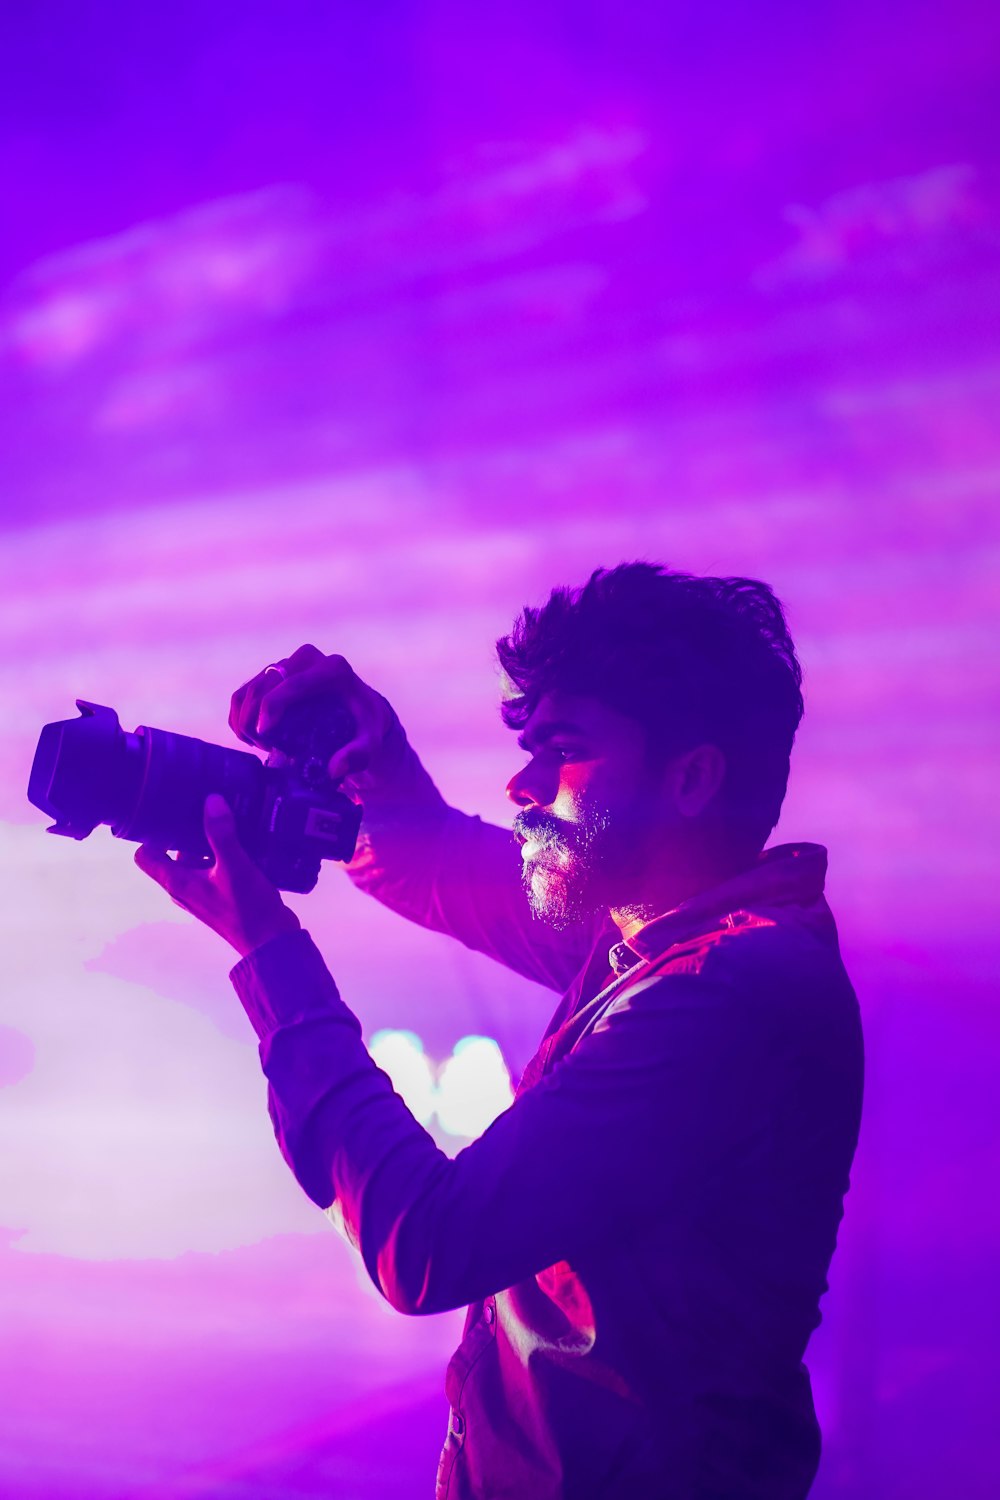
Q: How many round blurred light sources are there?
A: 2